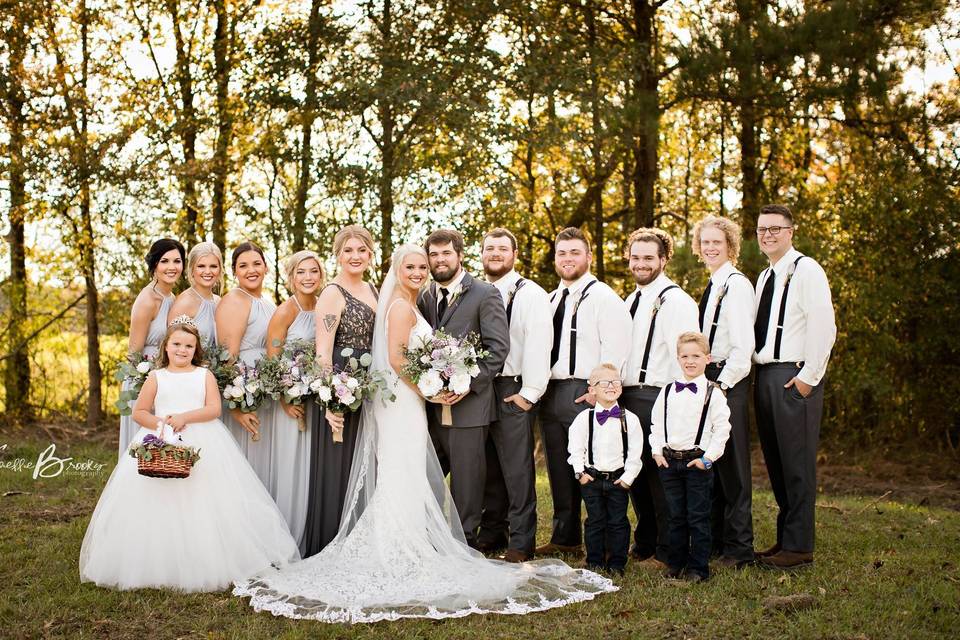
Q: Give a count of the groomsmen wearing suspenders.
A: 5